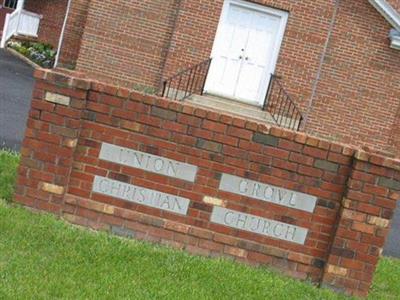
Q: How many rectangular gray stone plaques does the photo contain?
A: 4